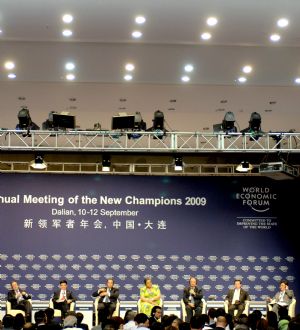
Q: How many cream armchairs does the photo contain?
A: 7